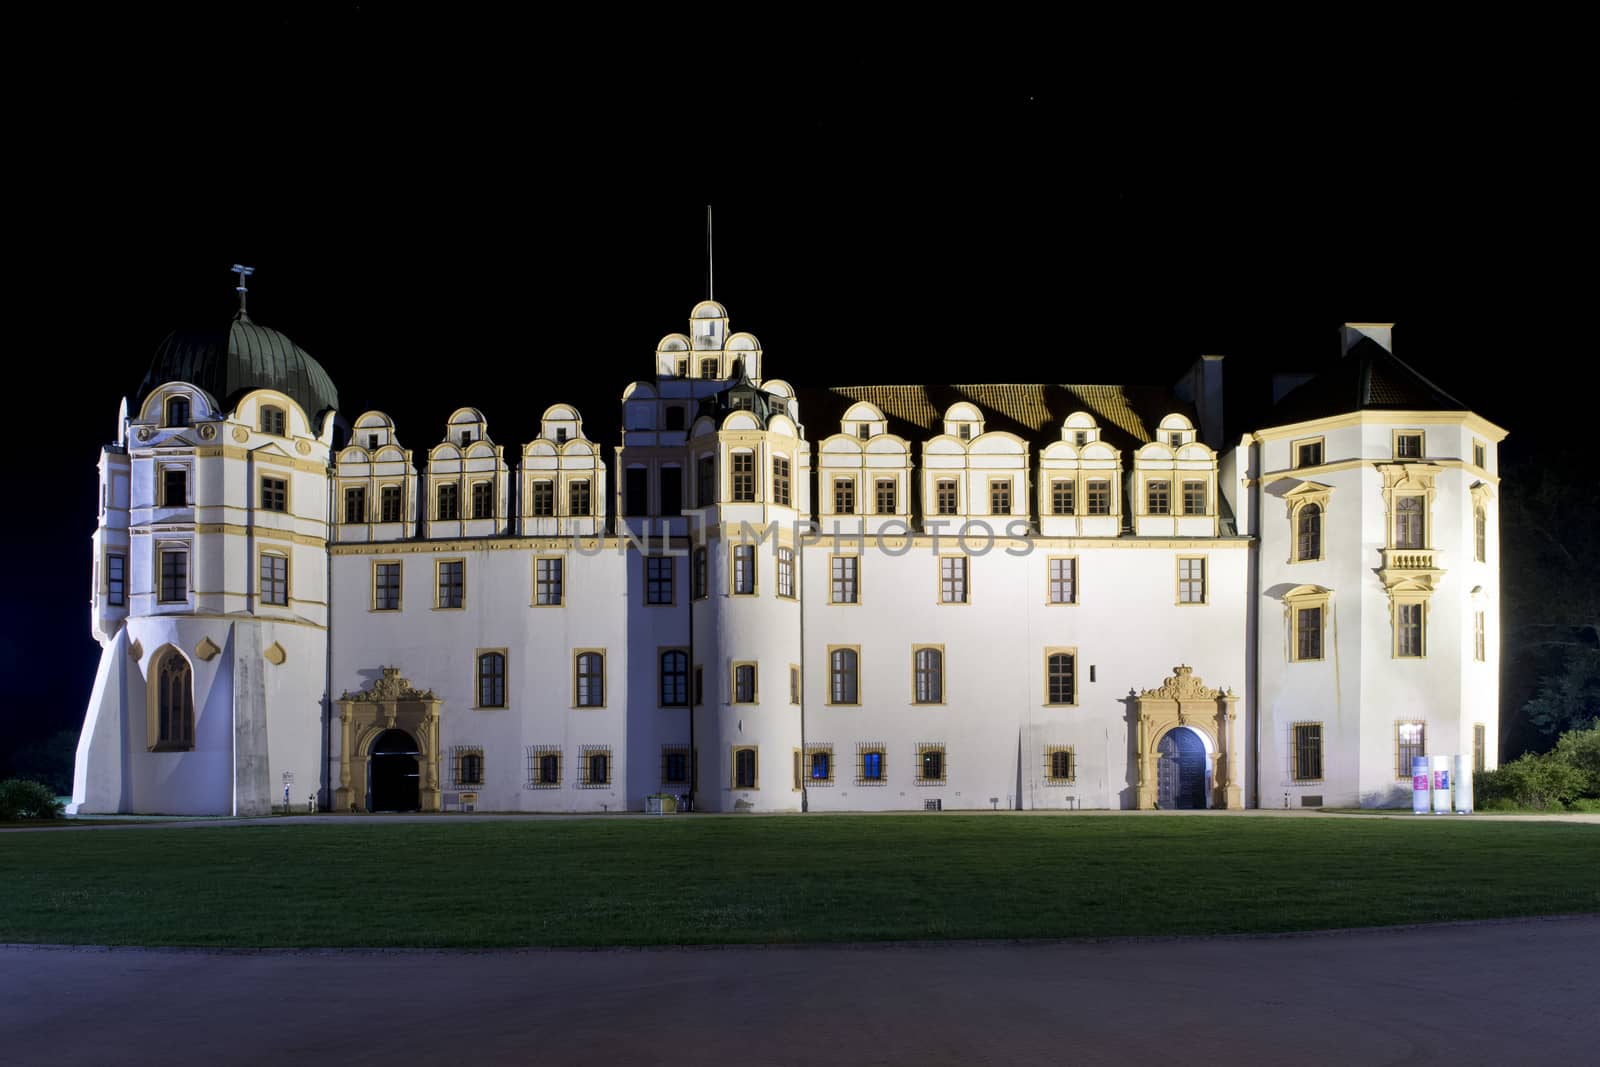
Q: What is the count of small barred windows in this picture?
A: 8